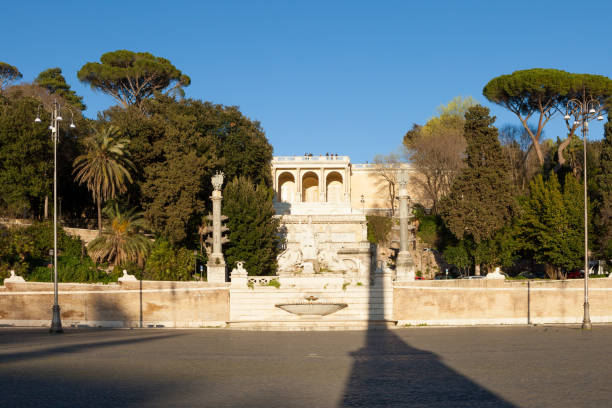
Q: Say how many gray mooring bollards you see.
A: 0